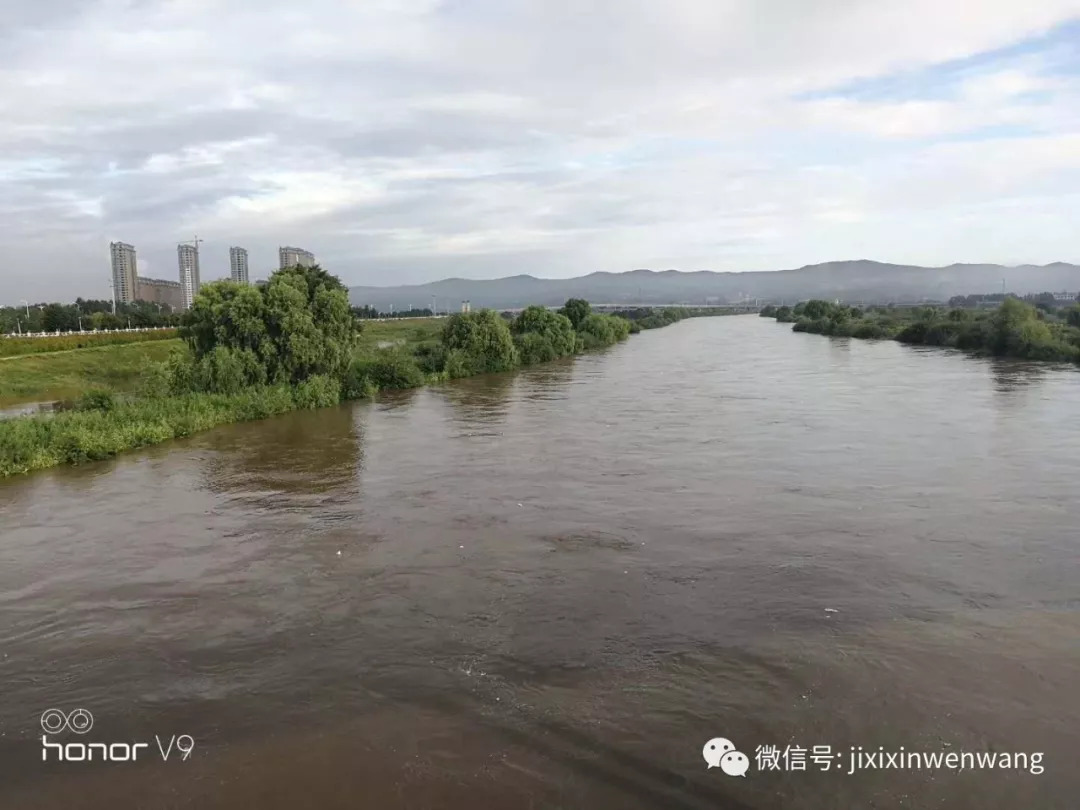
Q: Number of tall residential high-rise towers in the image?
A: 4